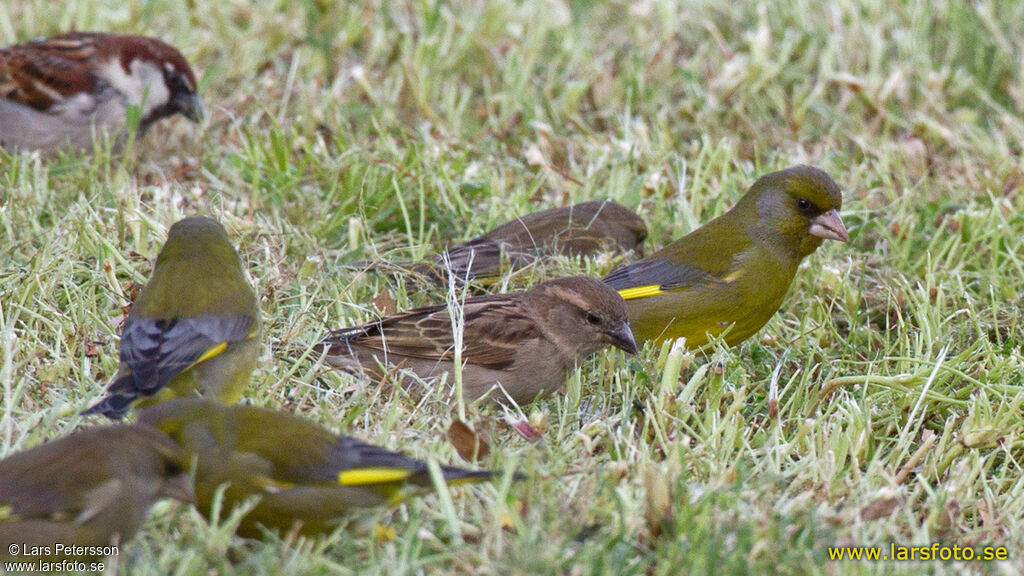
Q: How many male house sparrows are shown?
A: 1